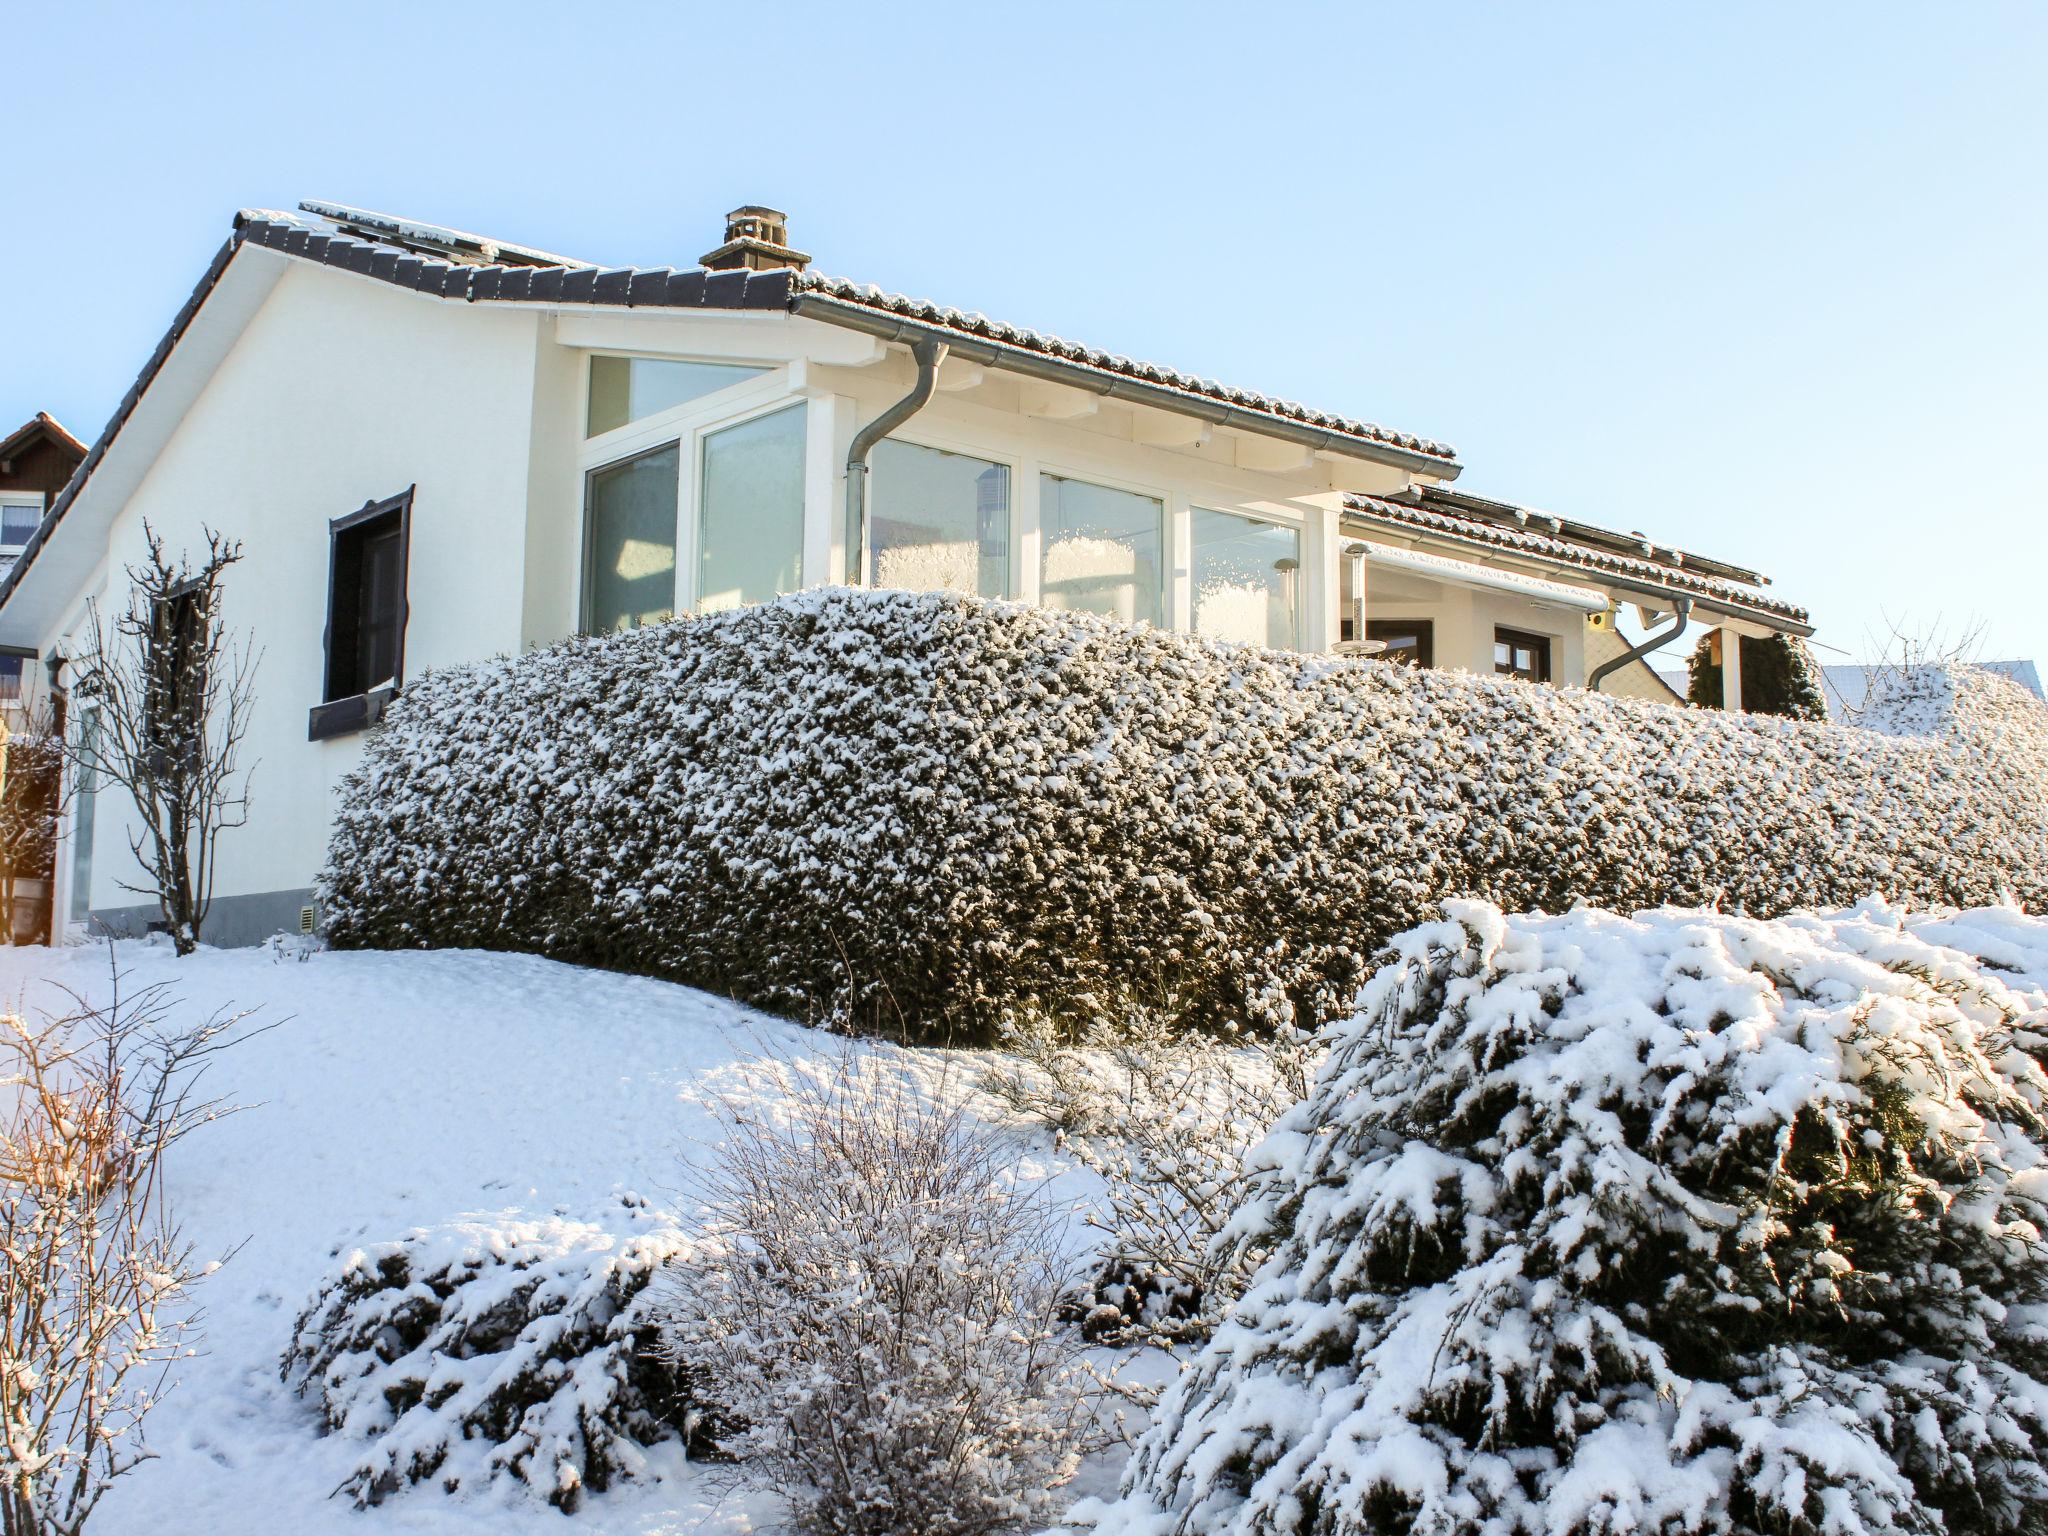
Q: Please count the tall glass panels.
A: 5